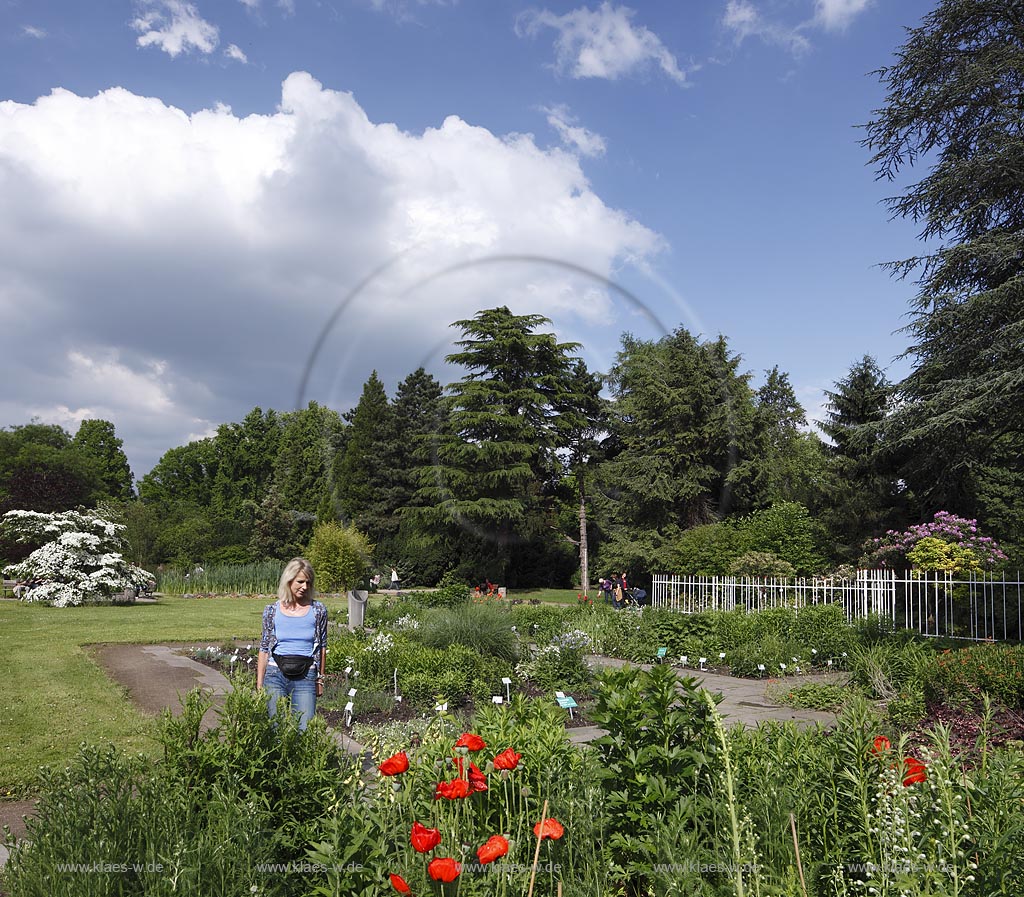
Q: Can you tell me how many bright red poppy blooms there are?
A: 12